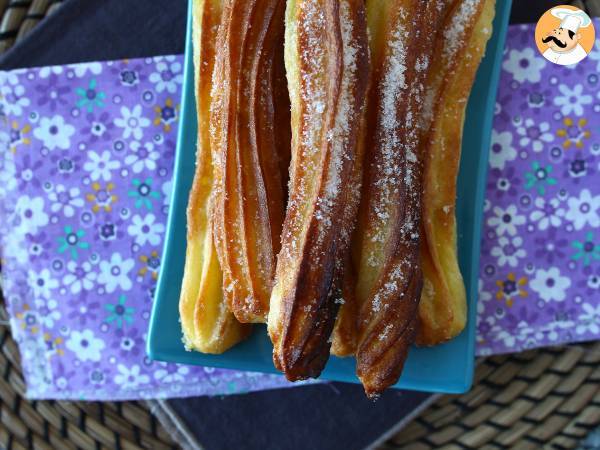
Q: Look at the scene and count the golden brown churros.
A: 6